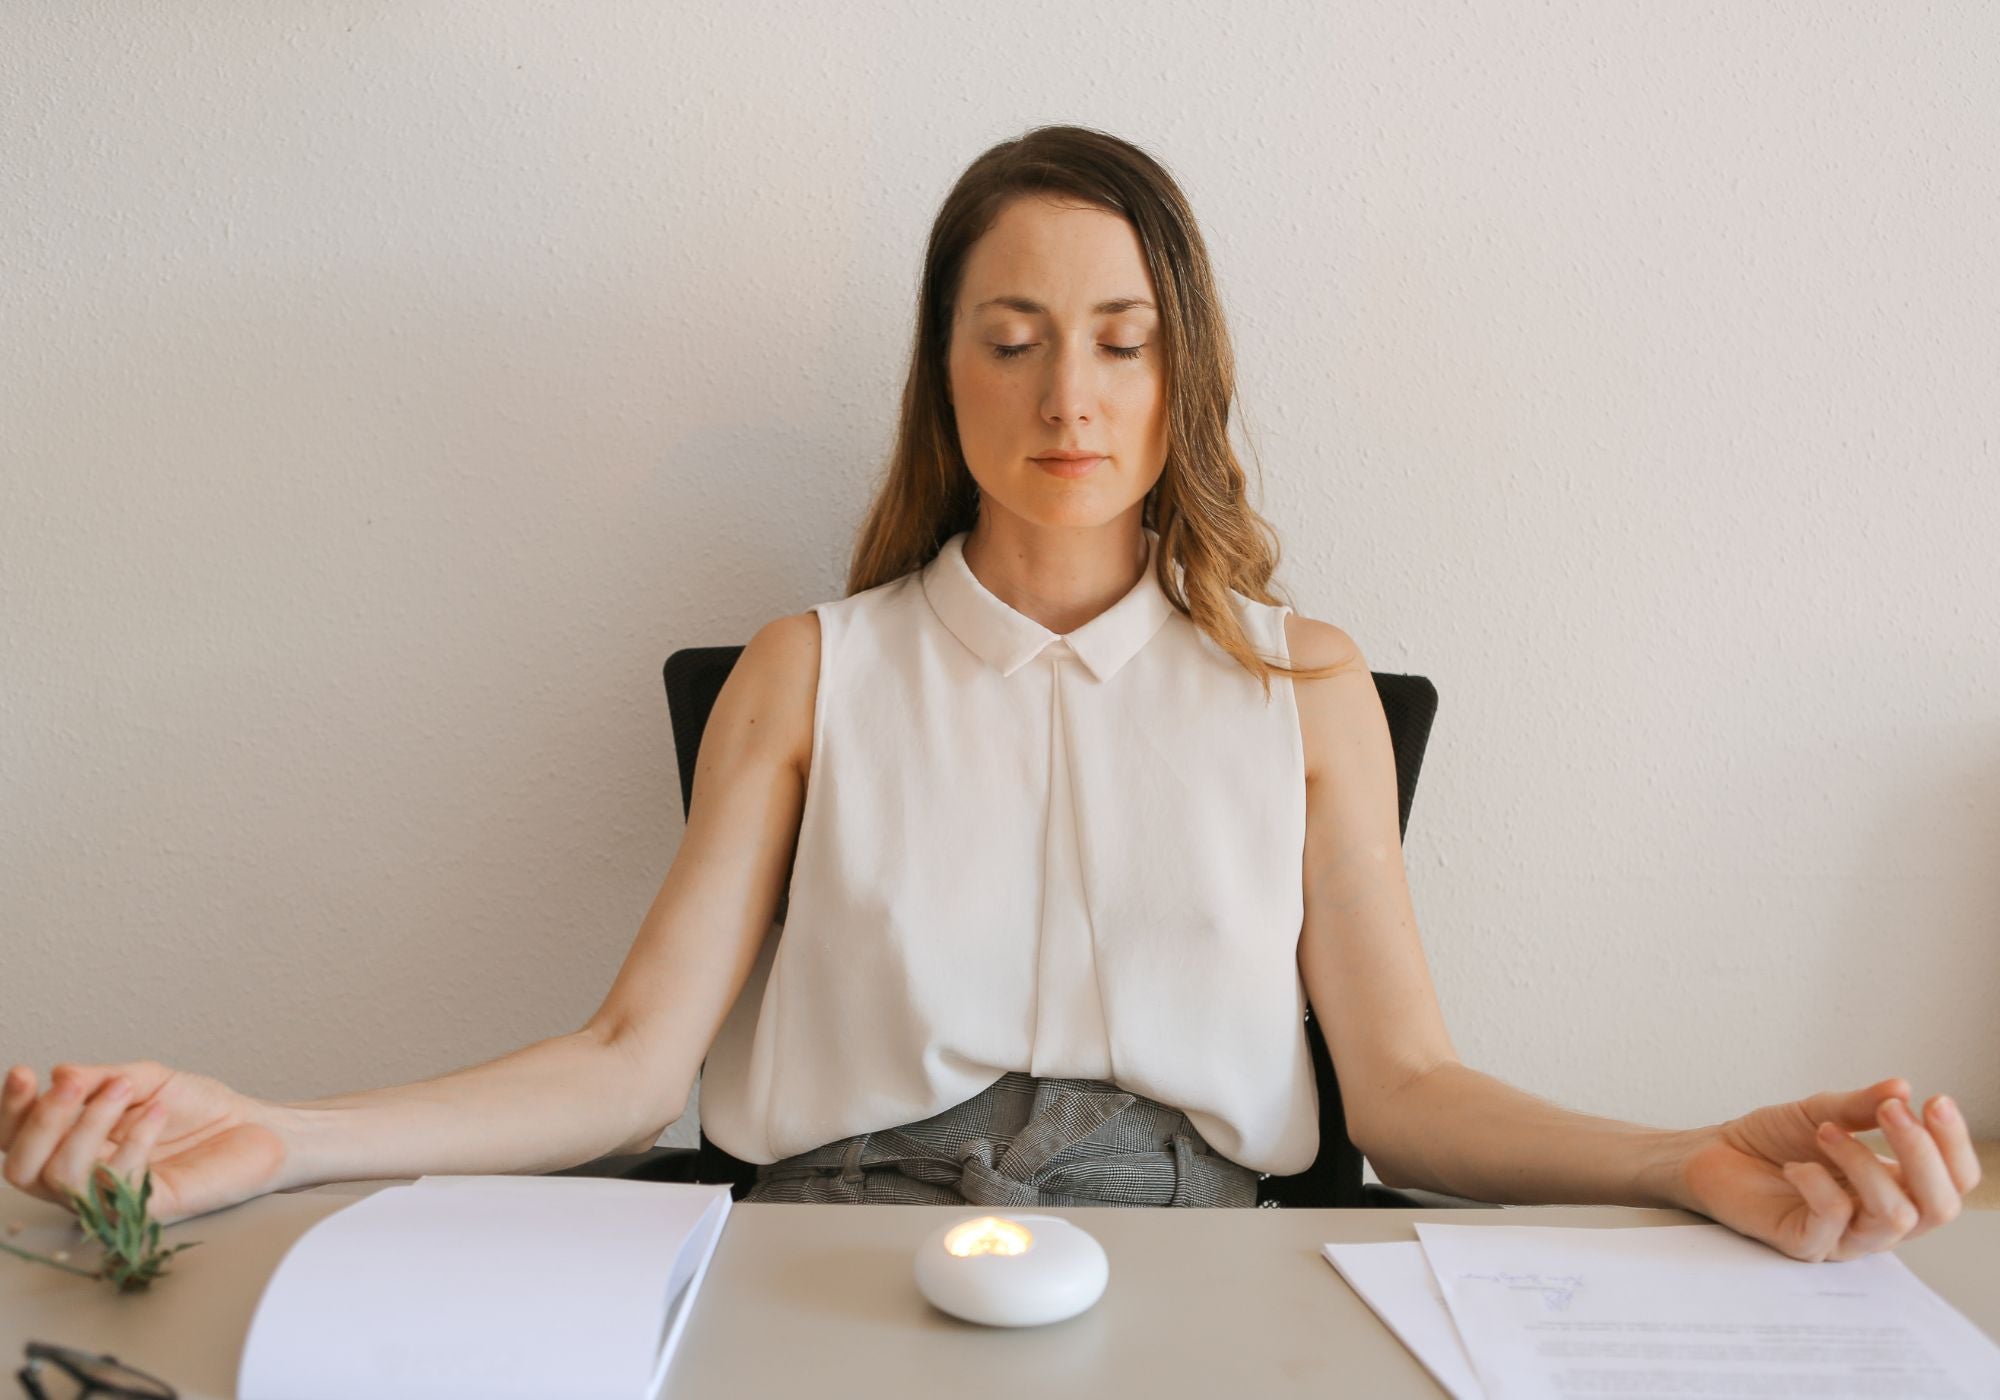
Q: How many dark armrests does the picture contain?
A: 2